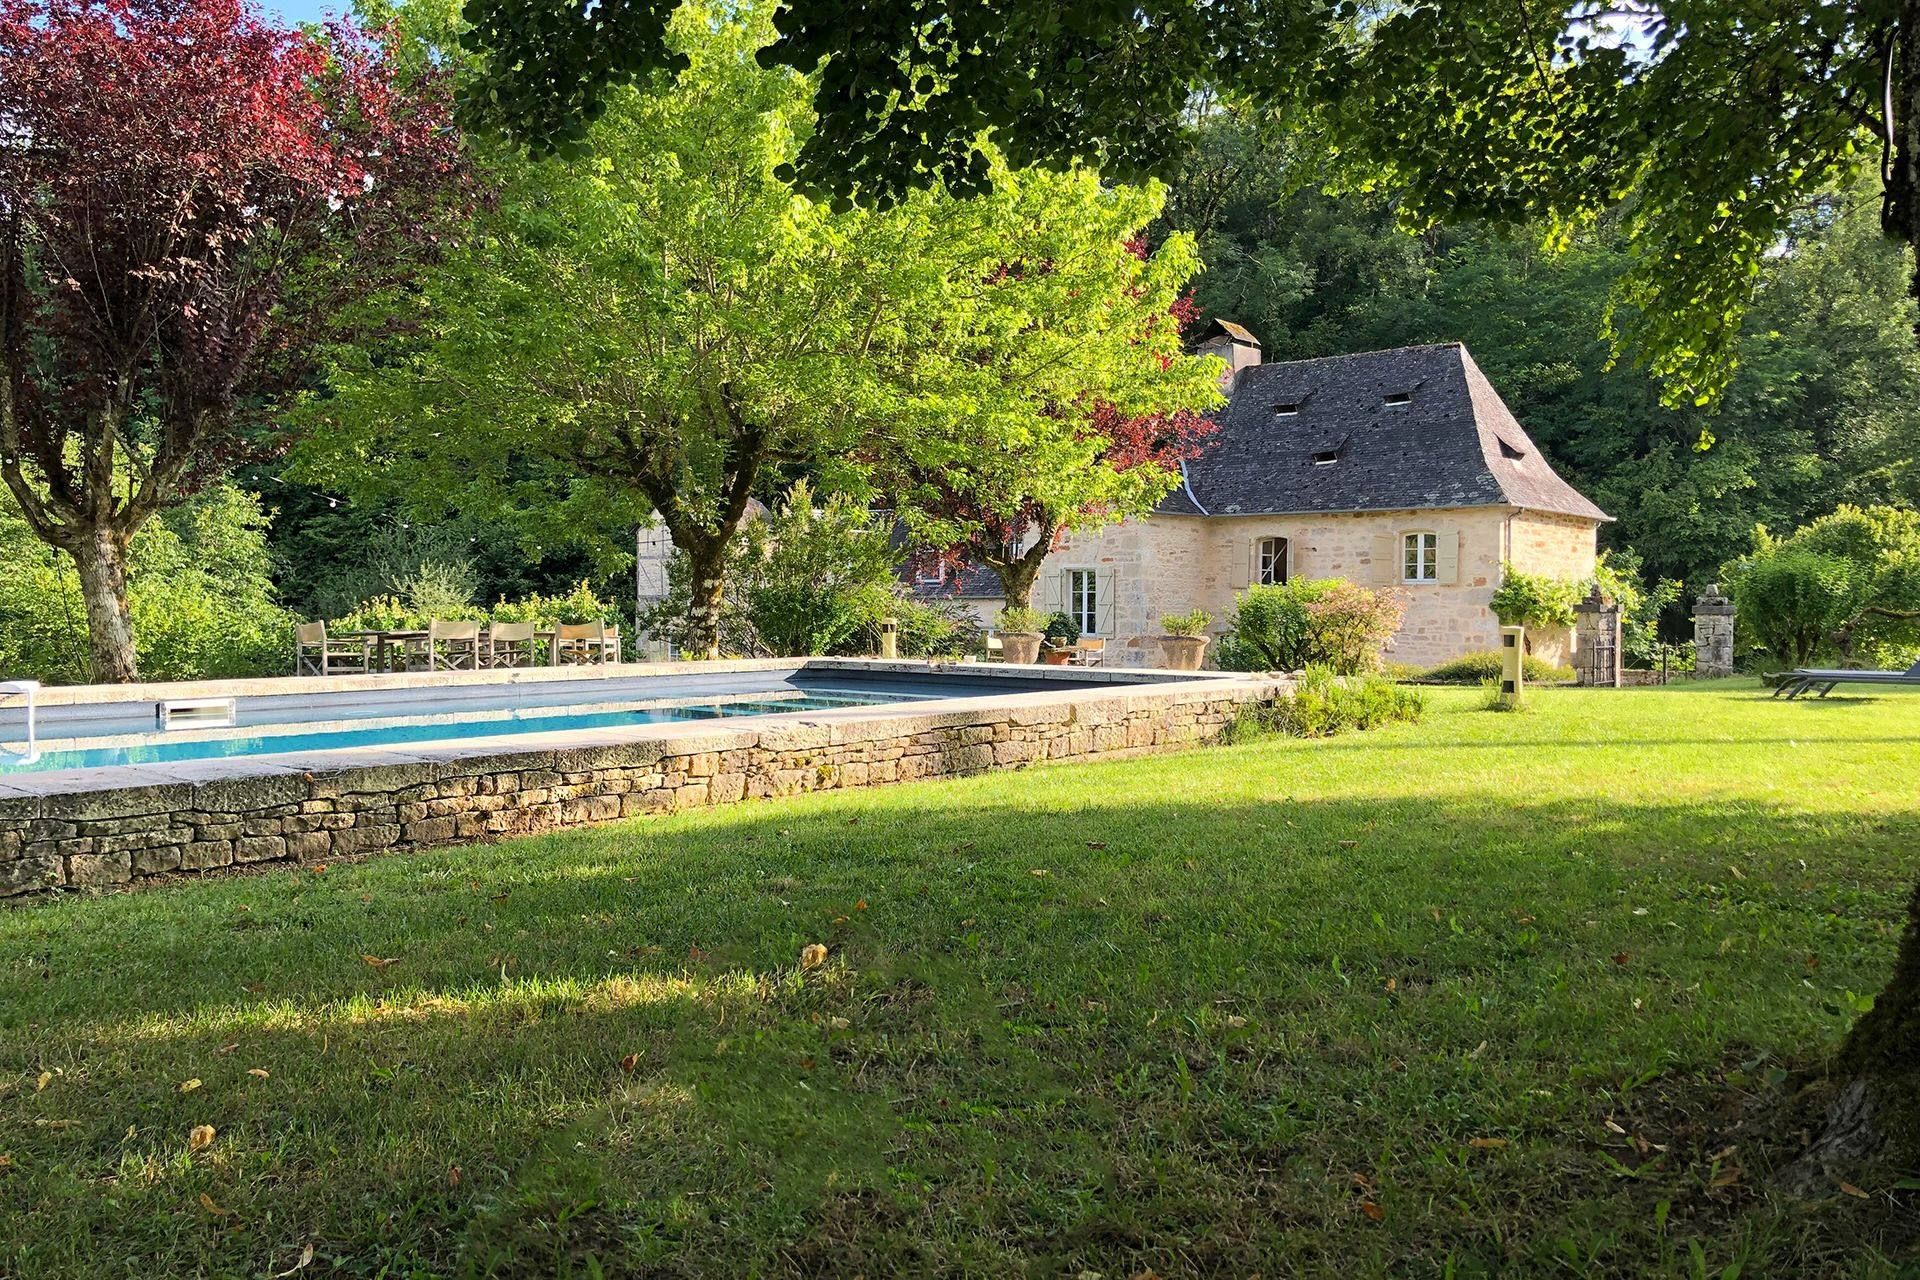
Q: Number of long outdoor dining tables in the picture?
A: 1